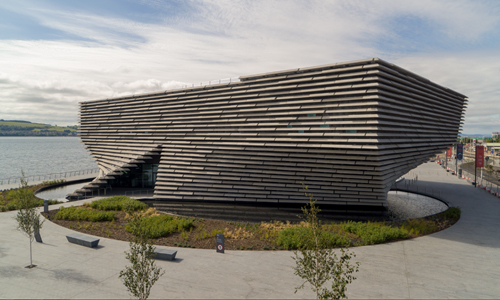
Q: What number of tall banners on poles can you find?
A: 3